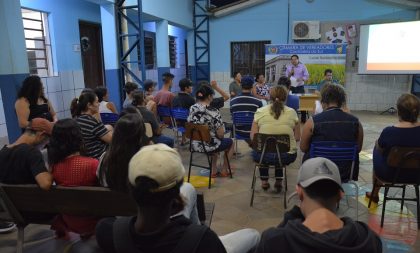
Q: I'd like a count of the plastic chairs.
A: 5